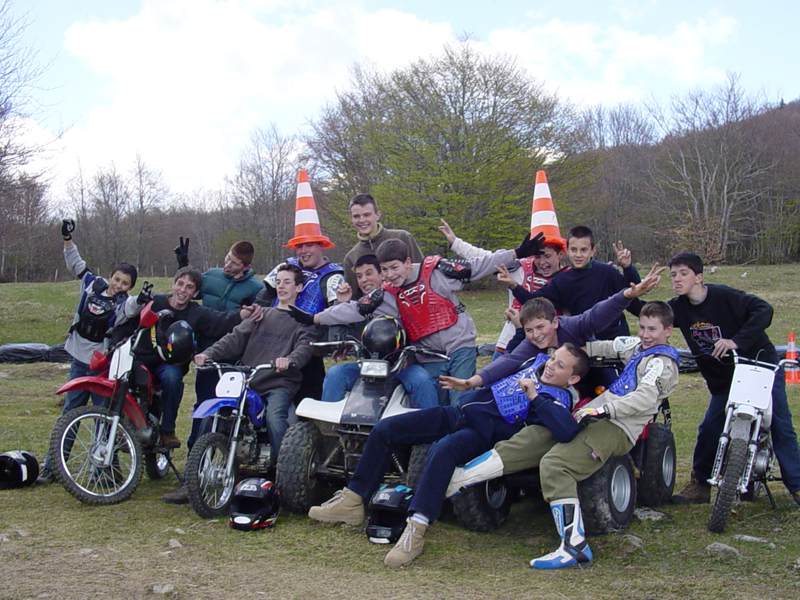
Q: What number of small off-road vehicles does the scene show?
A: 5